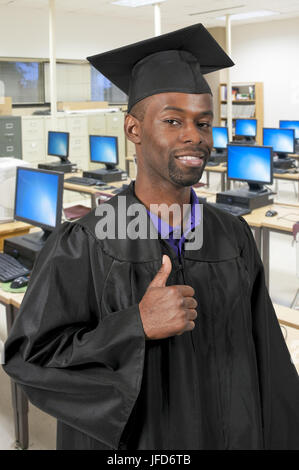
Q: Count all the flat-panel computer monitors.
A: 8